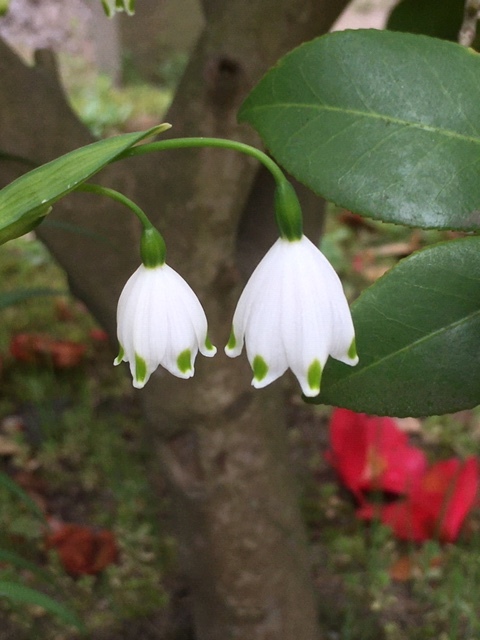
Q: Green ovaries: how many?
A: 2